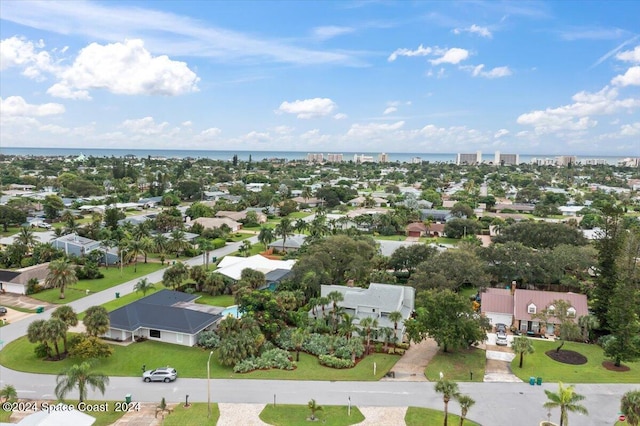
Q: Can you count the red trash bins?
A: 0